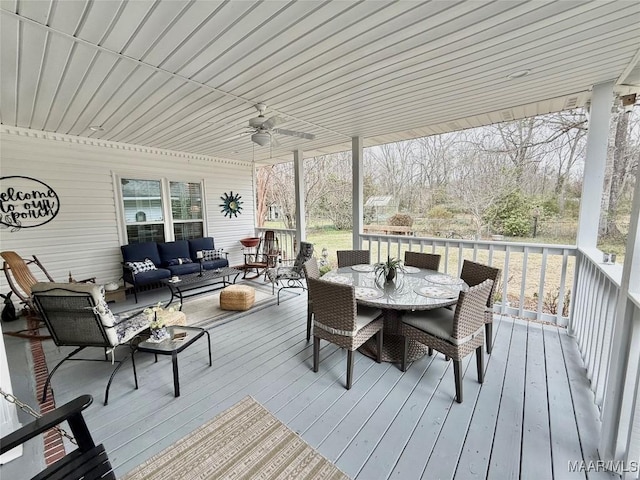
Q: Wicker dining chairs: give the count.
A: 6